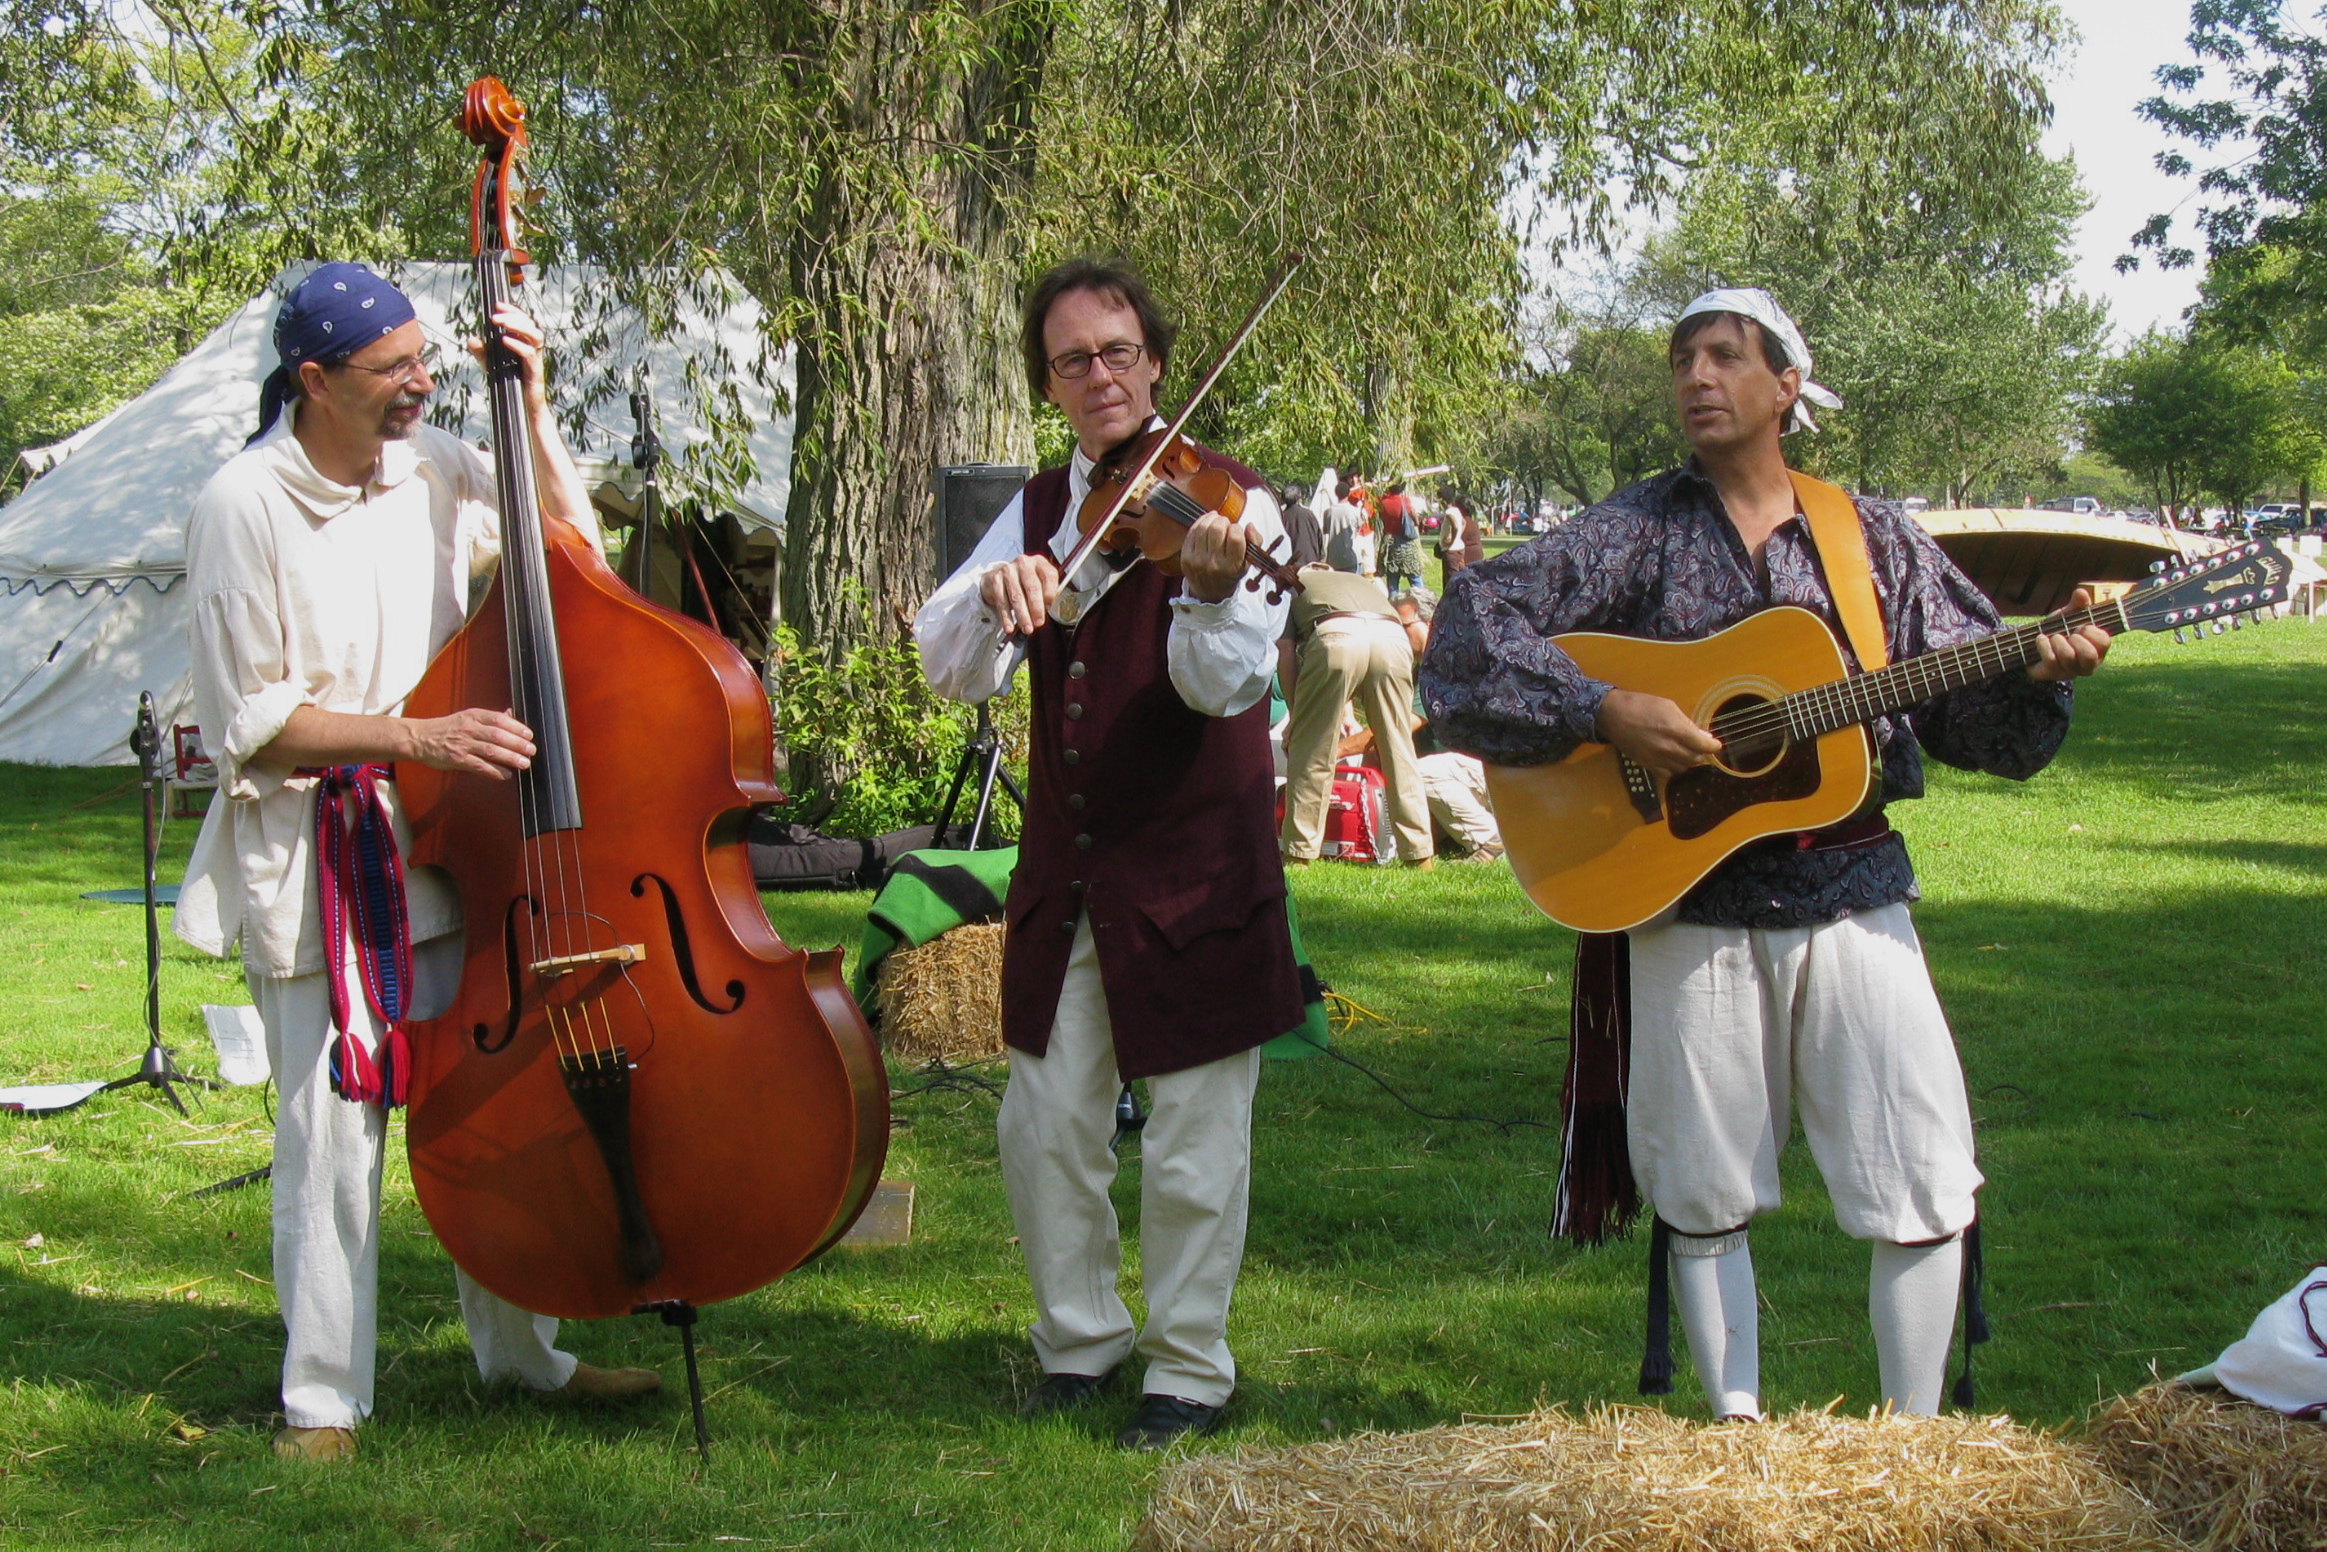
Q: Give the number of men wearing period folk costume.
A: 3